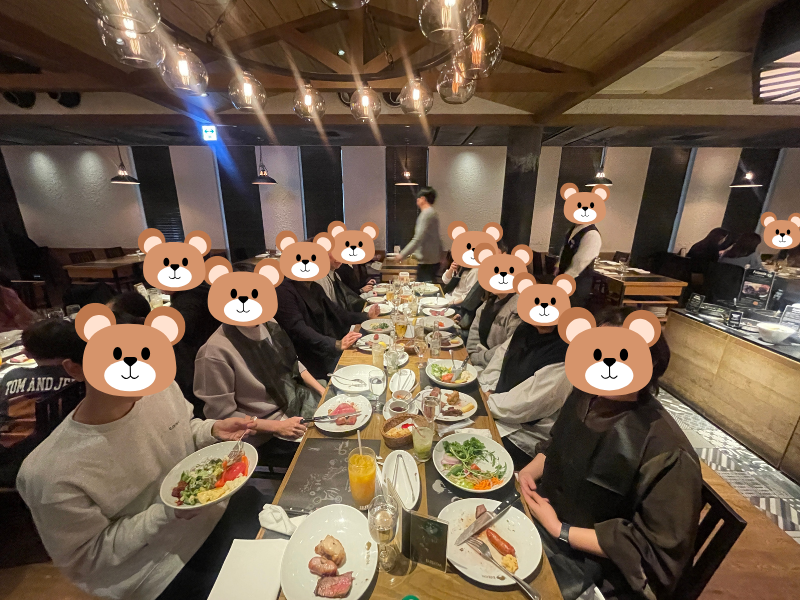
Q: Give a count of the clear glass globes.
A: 11